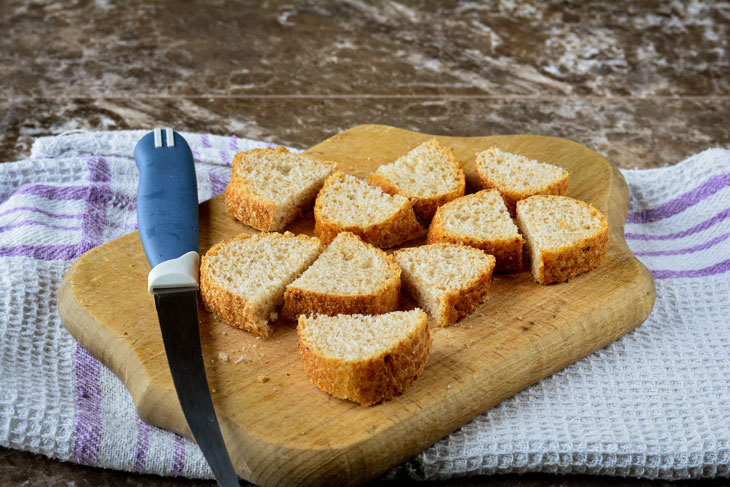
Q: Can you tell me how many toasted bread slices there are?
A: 10